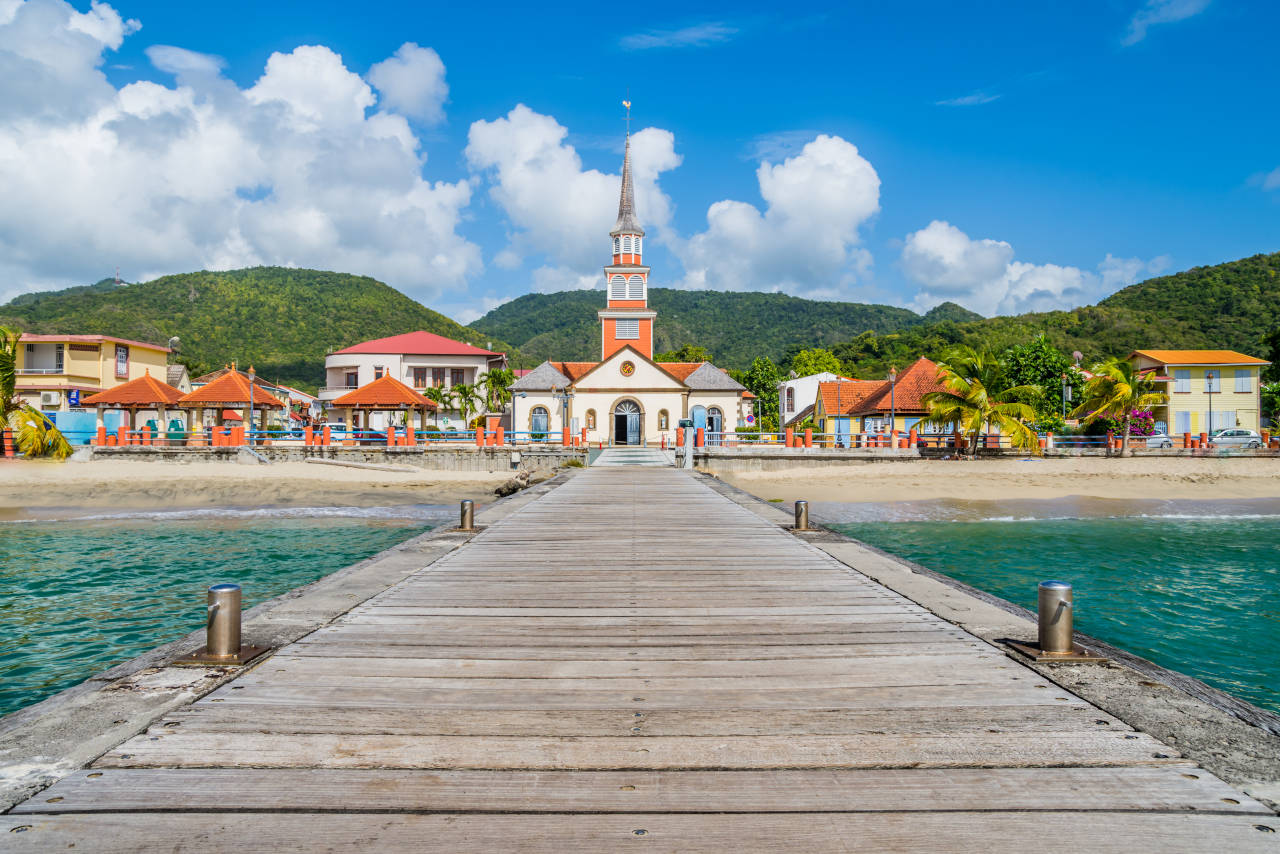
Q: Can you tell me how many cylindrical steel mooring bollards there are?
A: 4